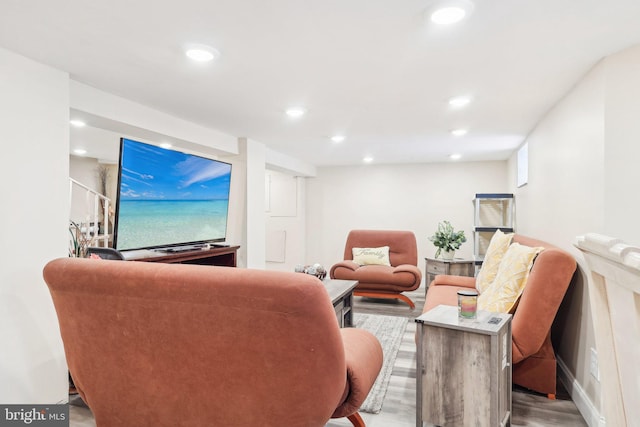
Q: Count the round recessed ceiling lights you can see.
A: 11